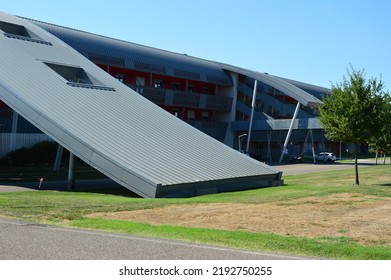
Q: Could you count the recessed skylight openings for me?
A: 2